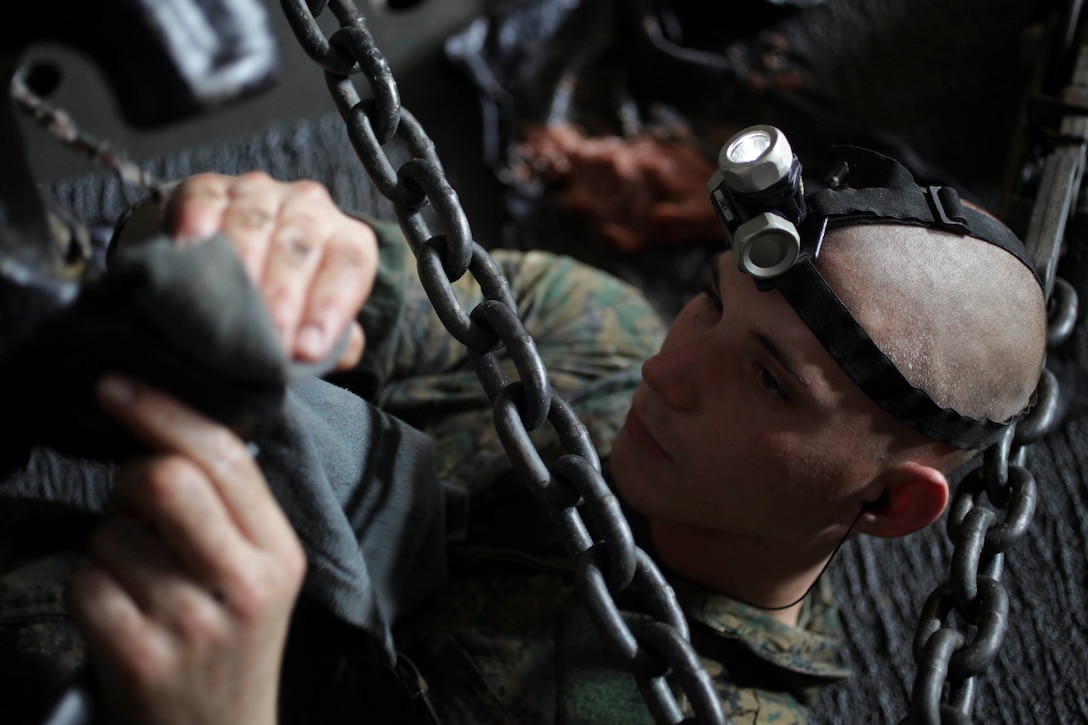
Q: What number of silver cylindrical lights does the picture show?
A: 2